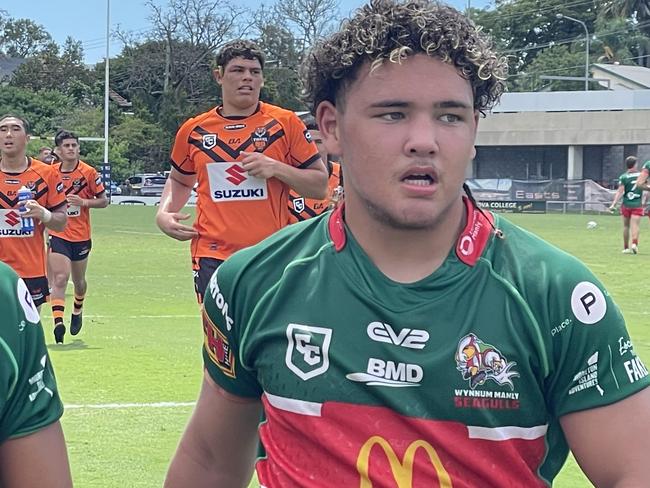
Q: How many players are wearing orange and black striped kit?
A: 4